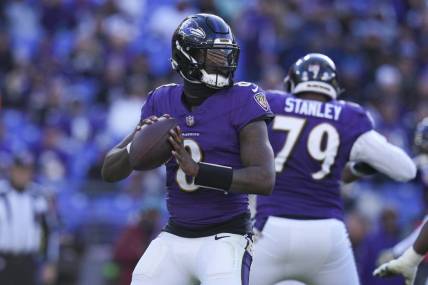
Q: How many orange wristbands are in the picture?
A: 0